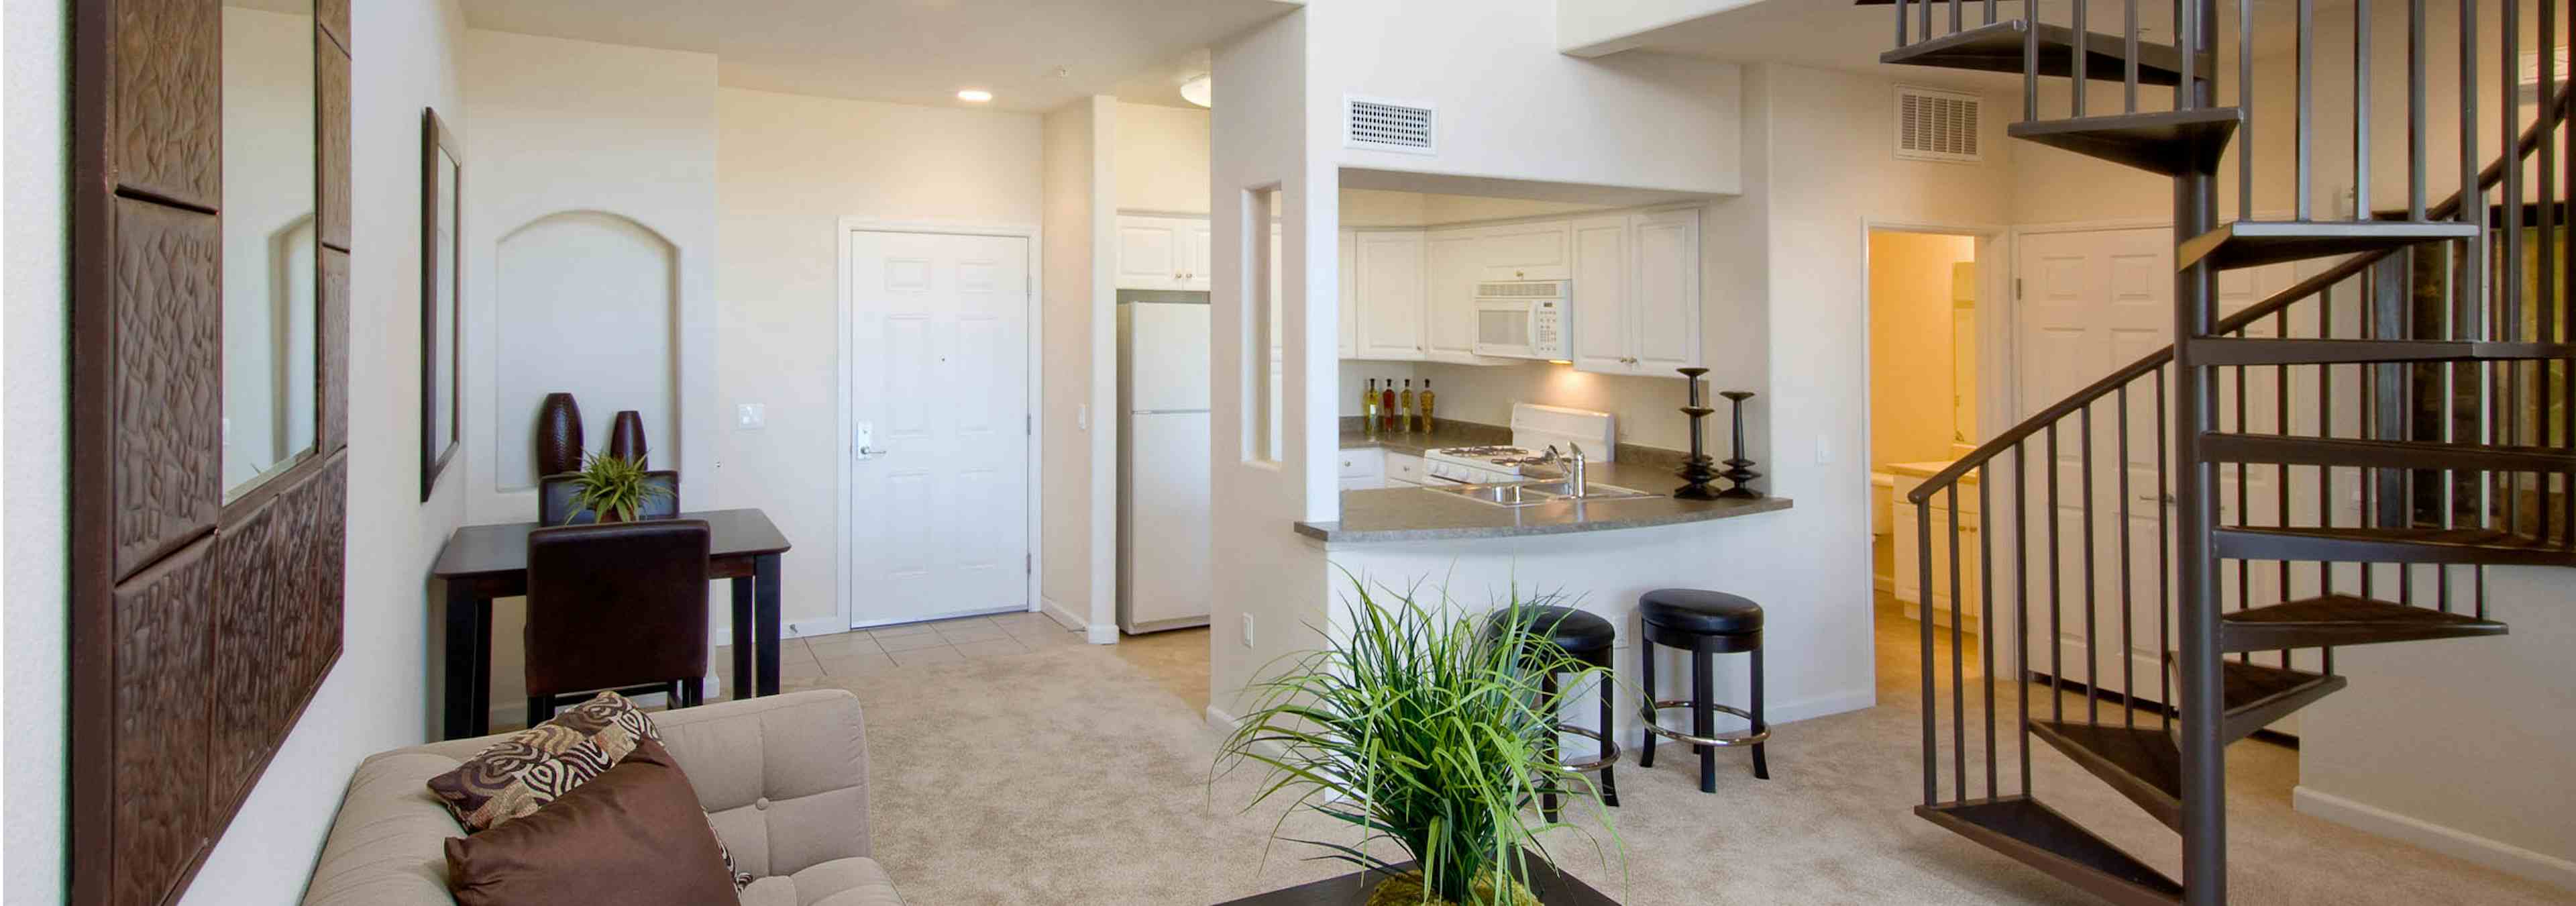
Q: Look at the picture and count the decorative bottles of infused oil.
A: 4